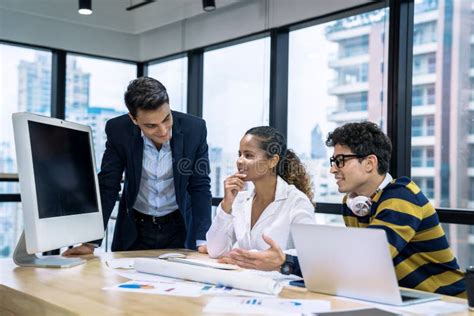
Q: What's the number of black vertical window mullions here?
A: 5